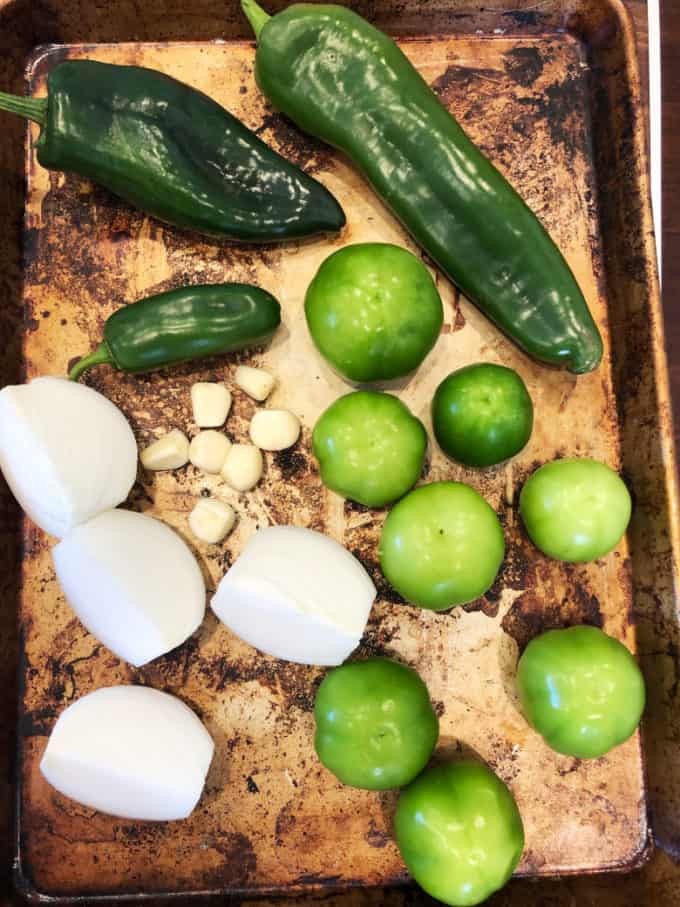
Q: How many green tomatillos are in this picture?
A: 8